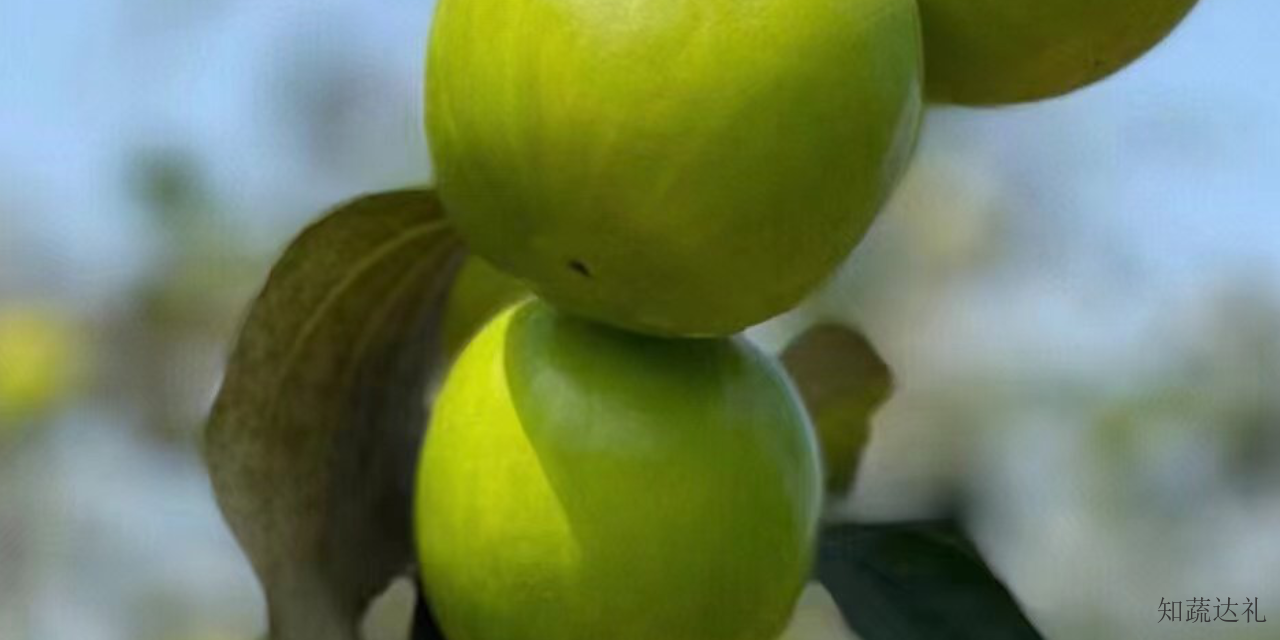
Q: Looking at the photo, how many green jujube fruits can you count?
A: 3